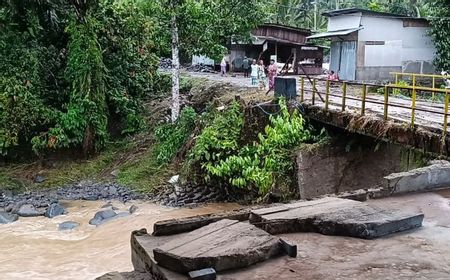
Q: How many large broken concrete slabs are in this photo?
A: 2